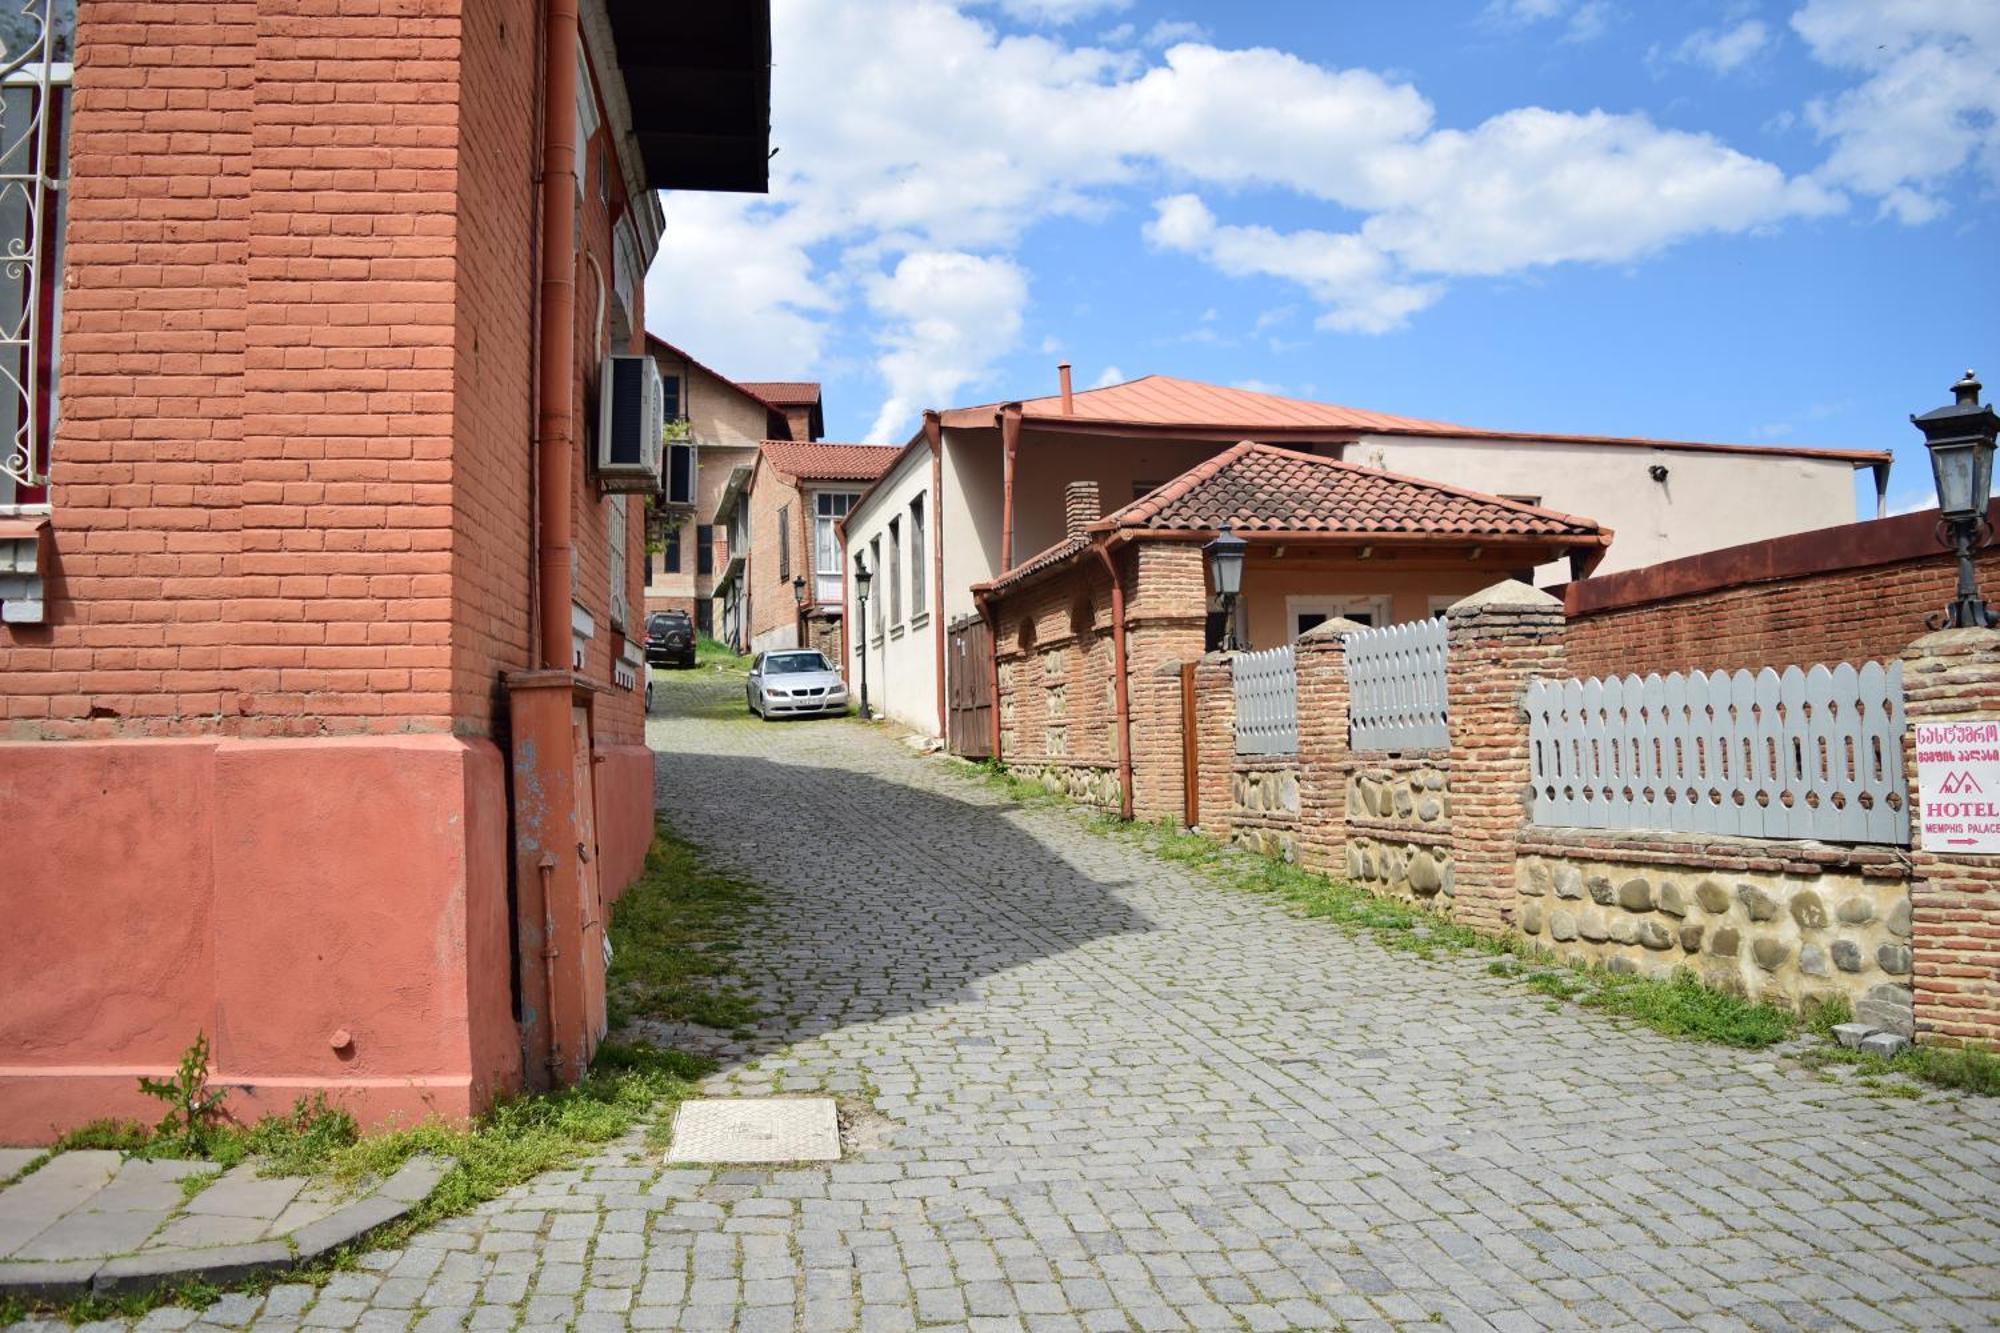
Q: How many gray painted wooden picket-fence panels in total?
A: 3